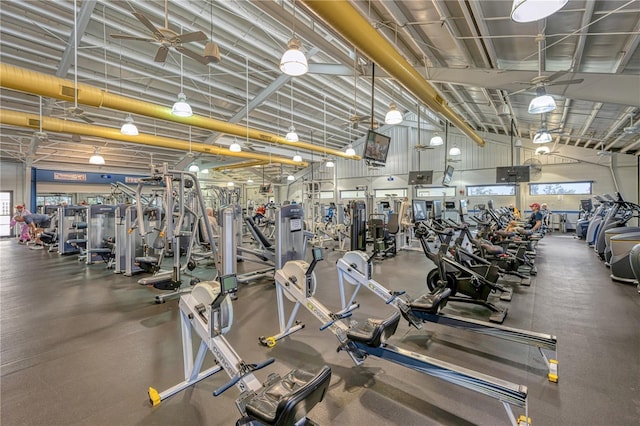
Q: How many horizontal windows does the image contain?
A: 6